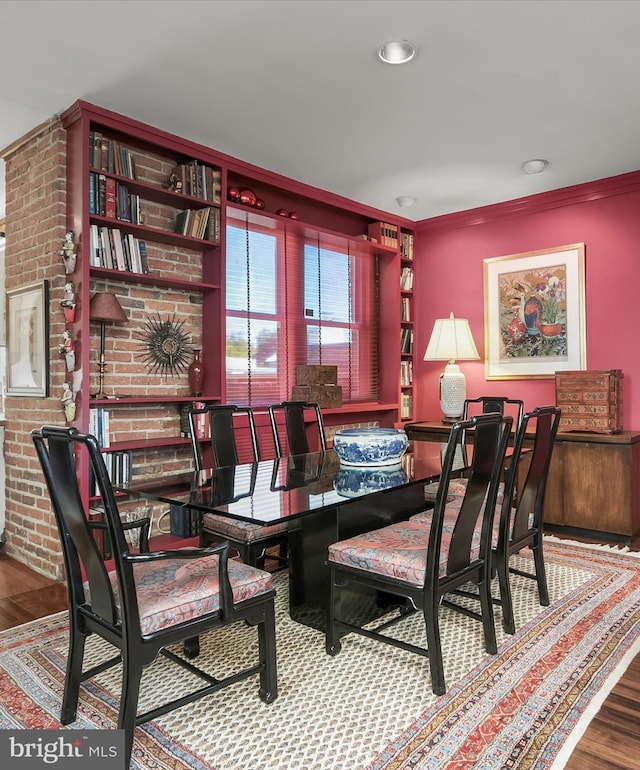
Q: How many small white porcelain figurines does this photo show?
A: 4